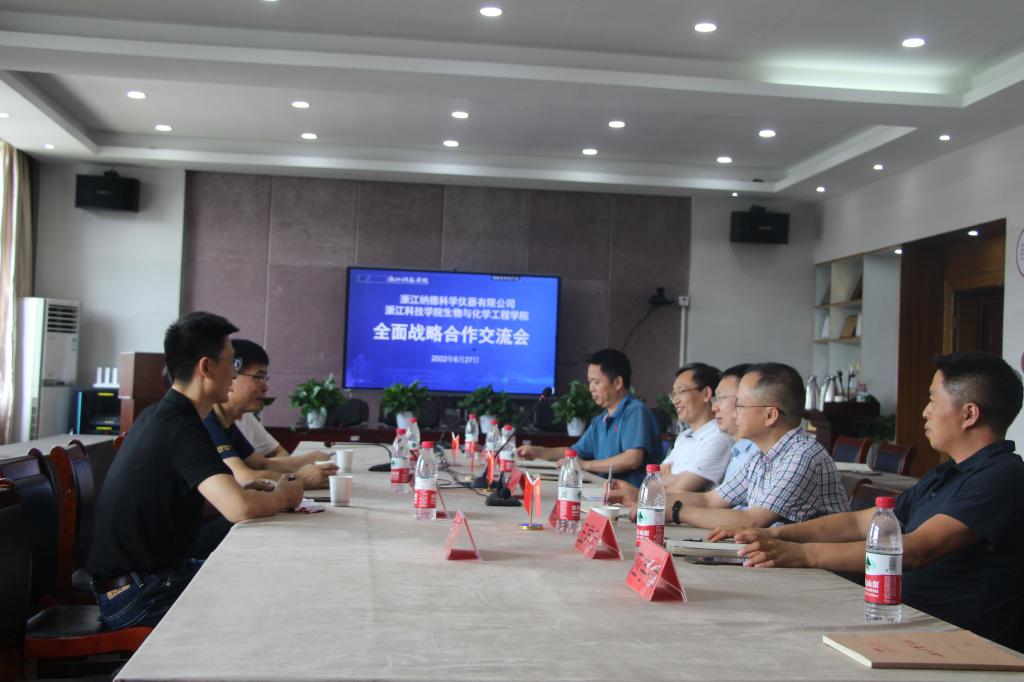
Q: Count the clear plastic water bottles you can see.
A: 9